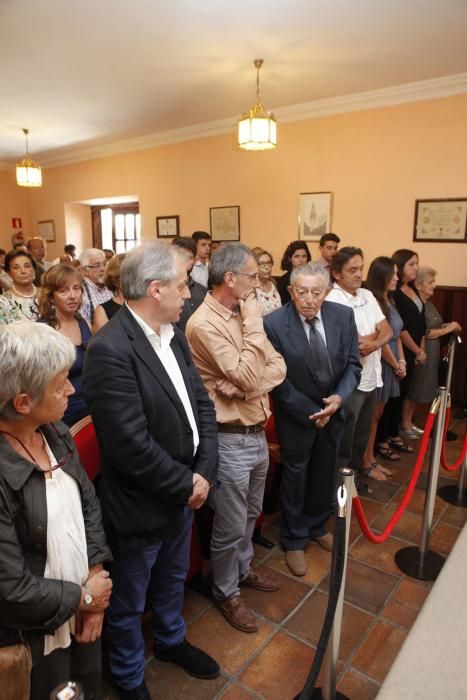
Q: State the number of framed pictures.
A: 5